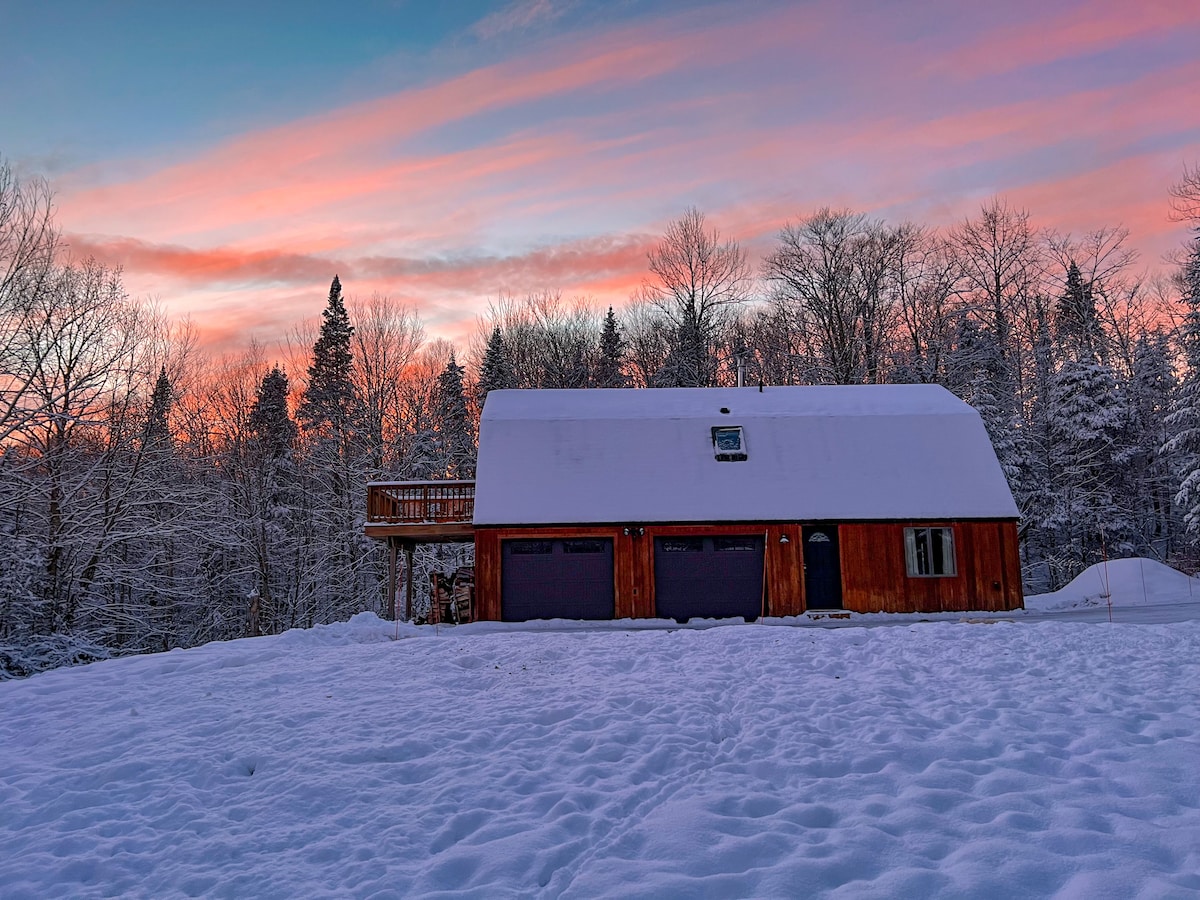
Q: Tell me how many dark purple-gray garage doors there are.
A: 2